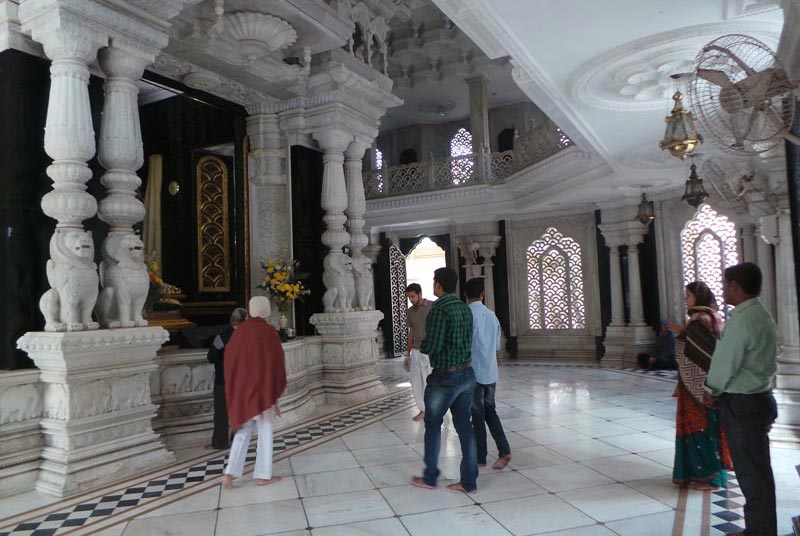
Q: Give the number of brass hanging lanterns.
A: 3